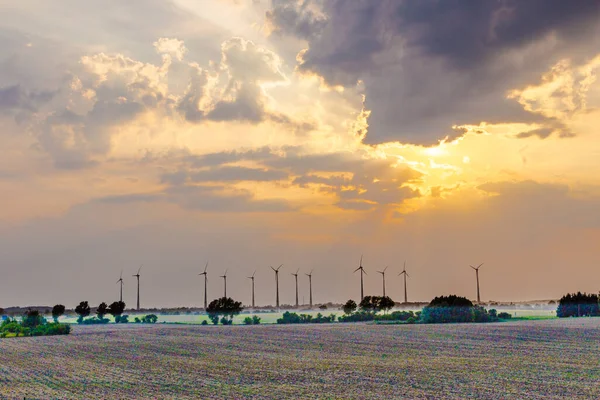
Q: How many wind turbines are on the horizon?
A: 12